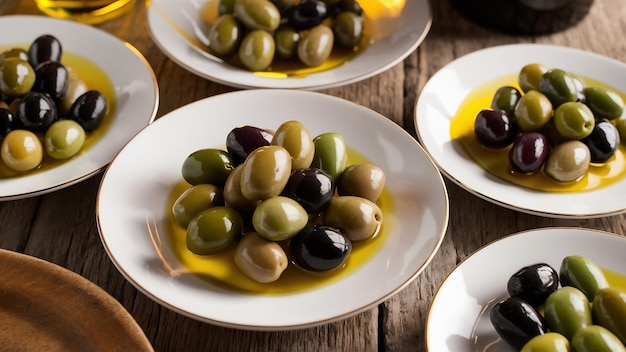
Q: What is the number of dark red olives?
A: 3